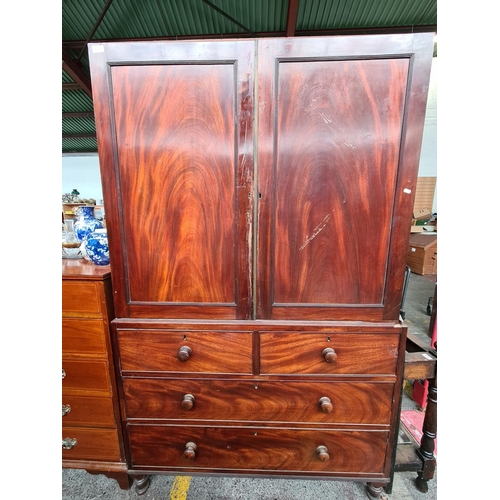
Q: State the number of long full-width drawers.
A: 2